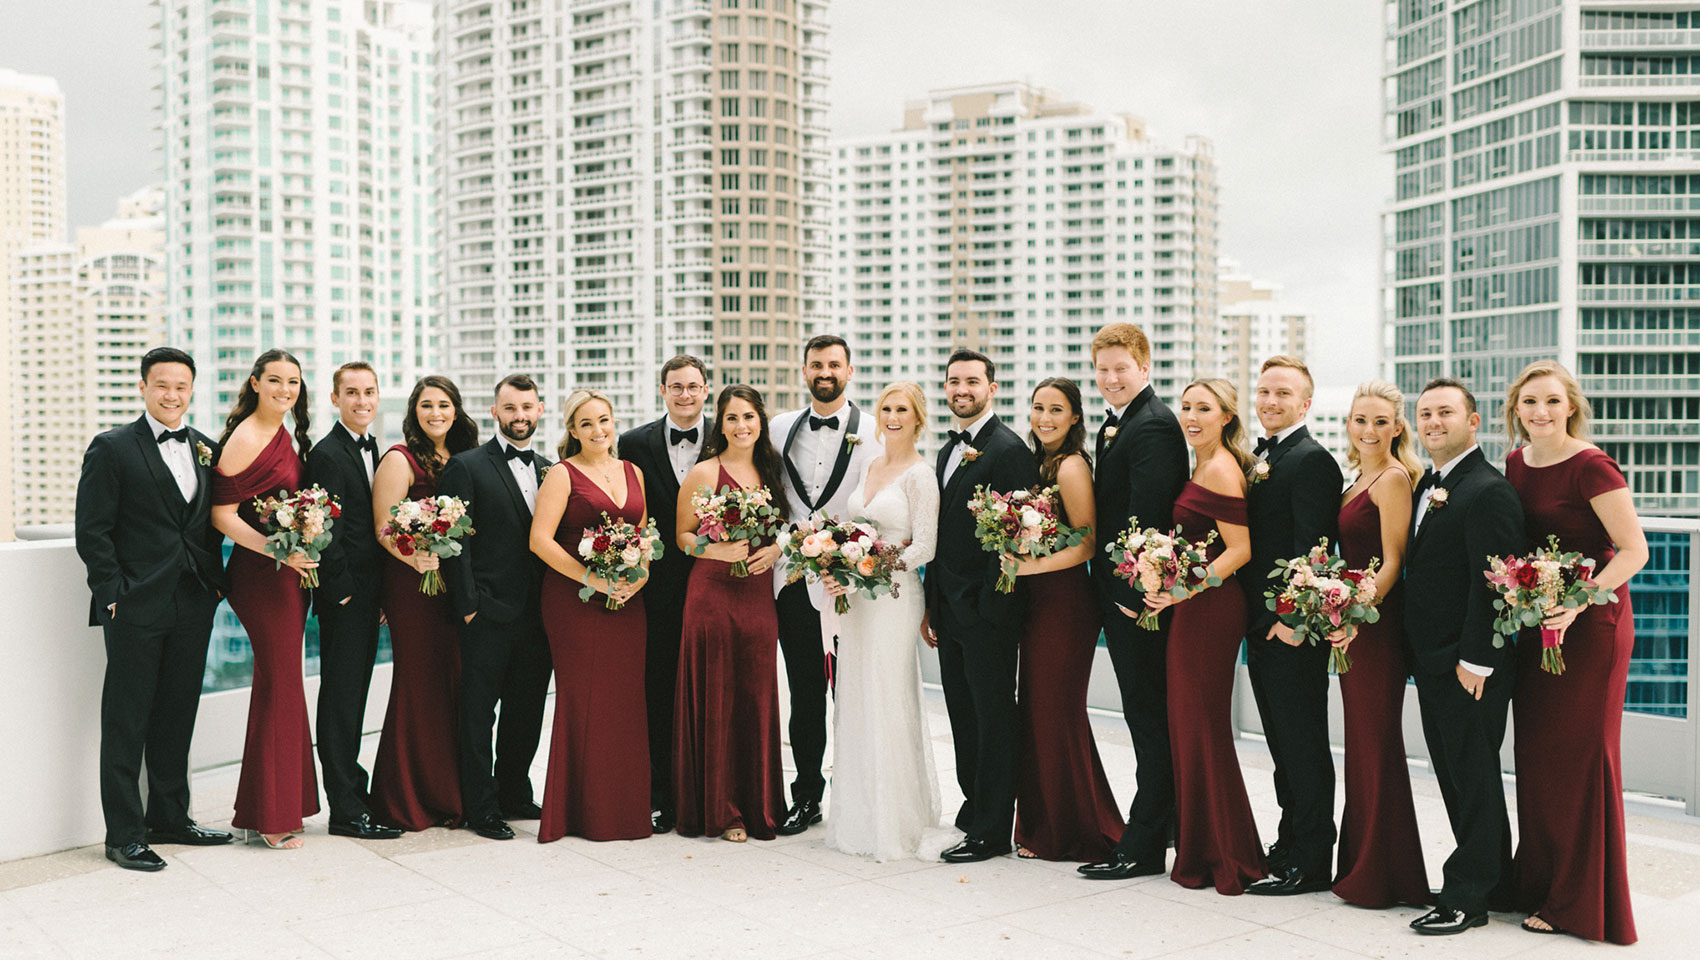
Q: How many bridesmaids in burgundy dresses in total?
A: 8